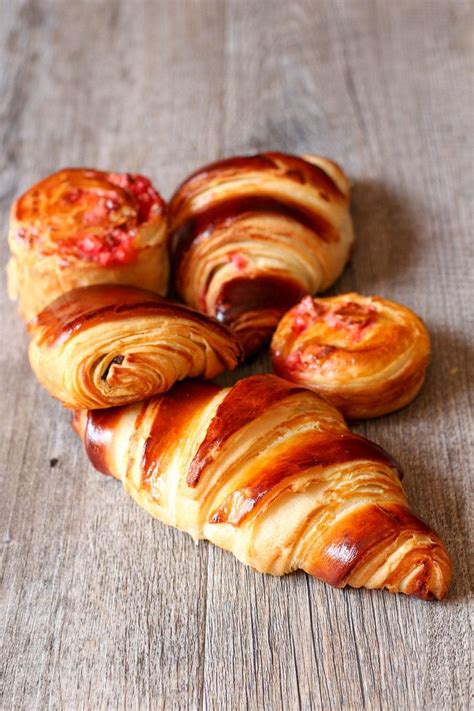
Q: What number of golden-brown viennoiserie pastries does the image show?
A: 5